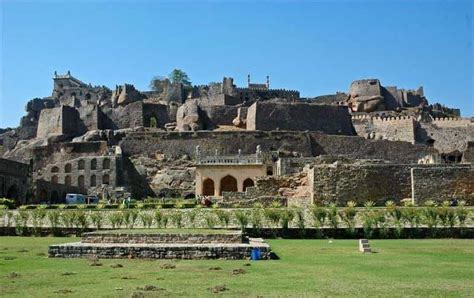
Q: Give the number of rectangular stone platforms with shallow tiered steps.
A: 1